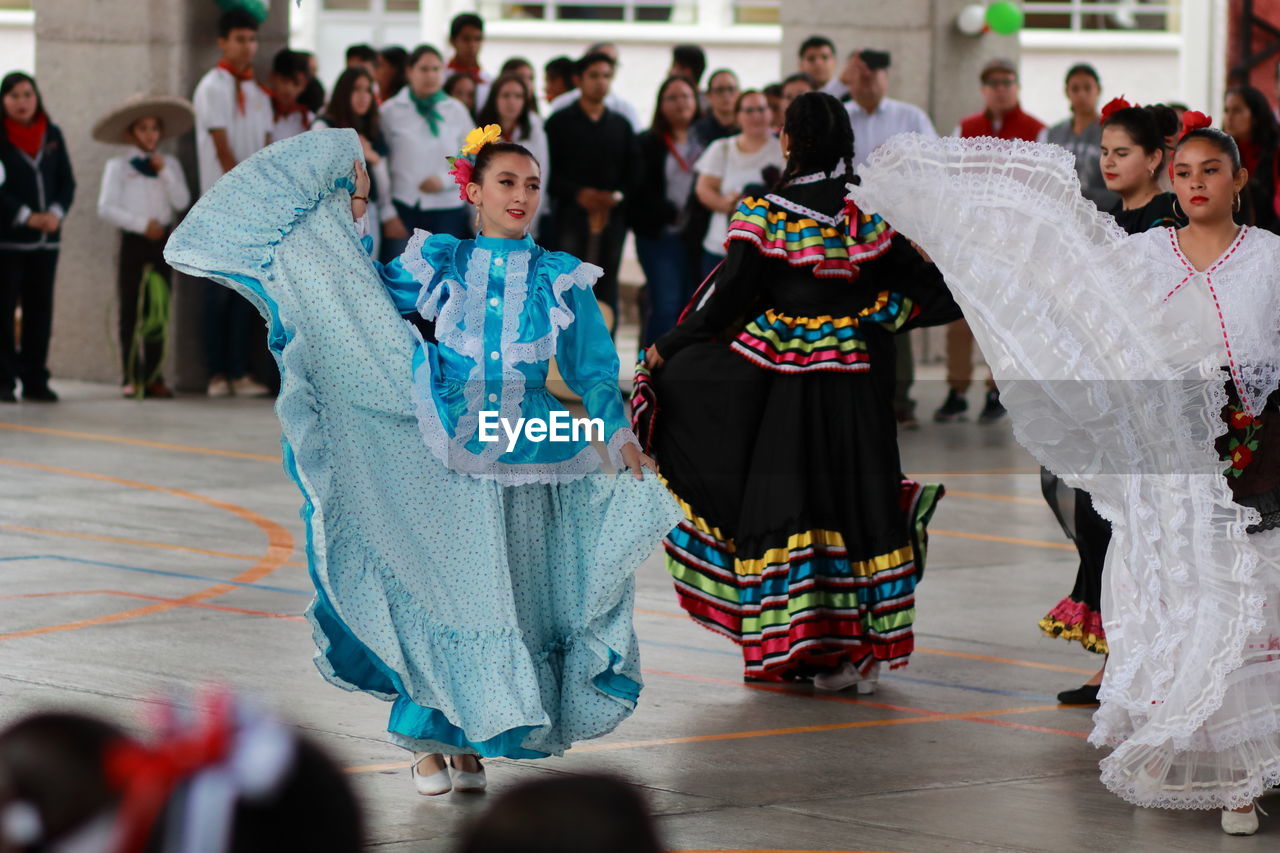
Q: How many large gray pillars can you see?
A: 2